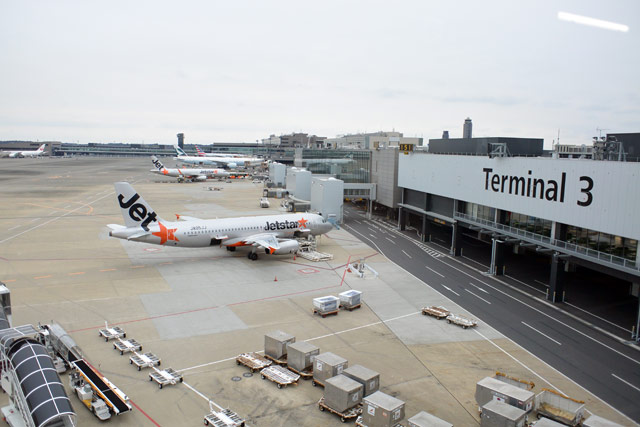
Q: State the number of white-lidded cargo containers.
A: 2